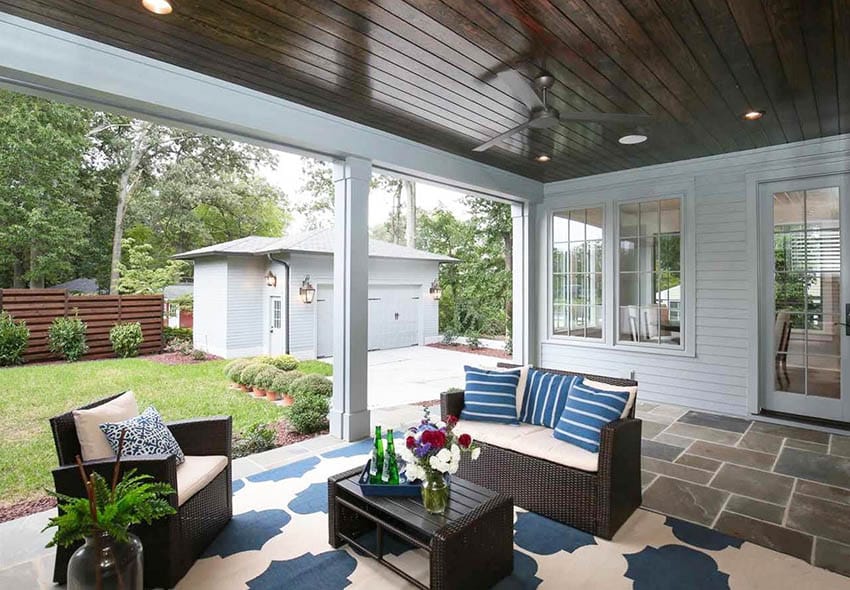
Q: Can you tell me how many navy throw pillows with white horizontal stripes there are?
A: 2